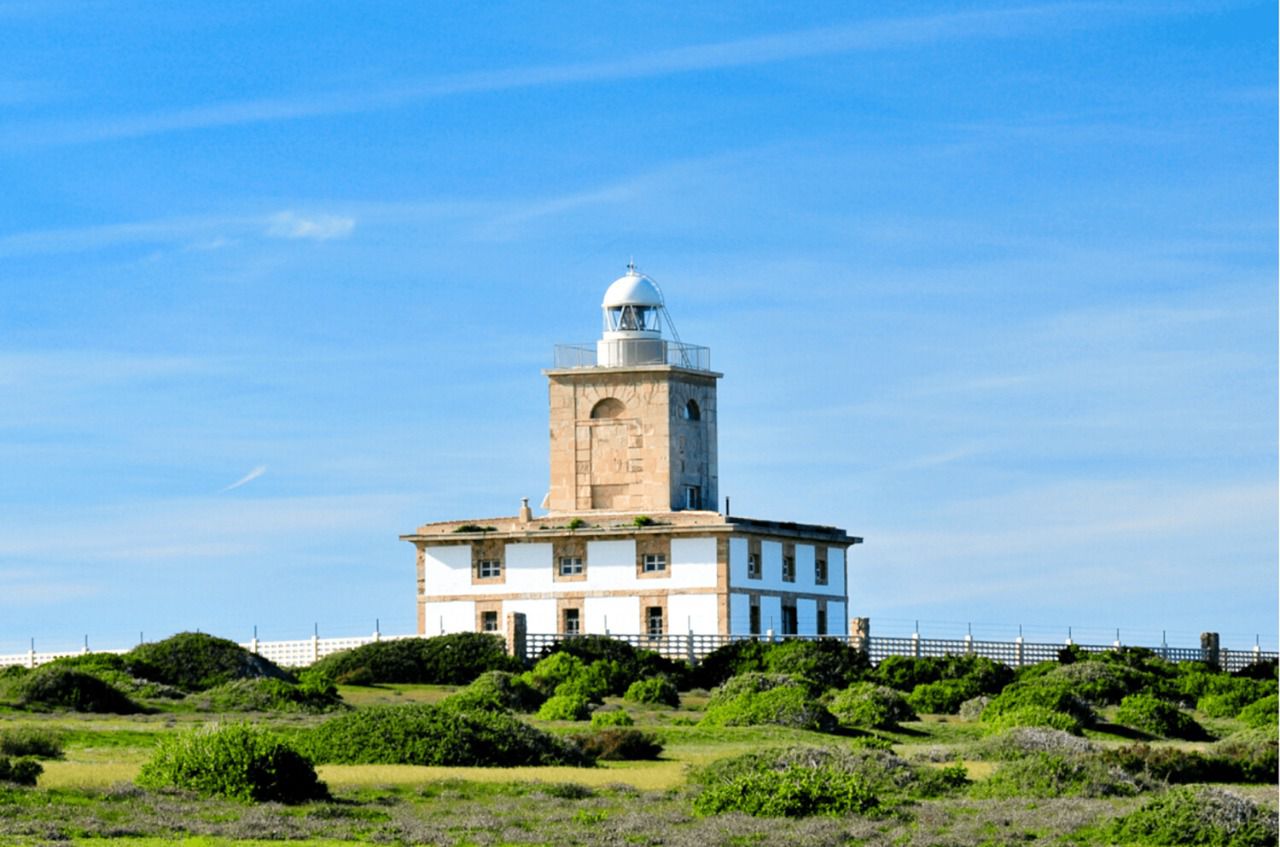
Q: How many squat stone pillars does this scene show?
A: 3